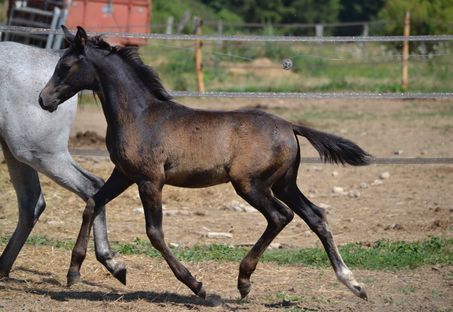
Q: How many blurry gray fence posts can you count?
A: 5